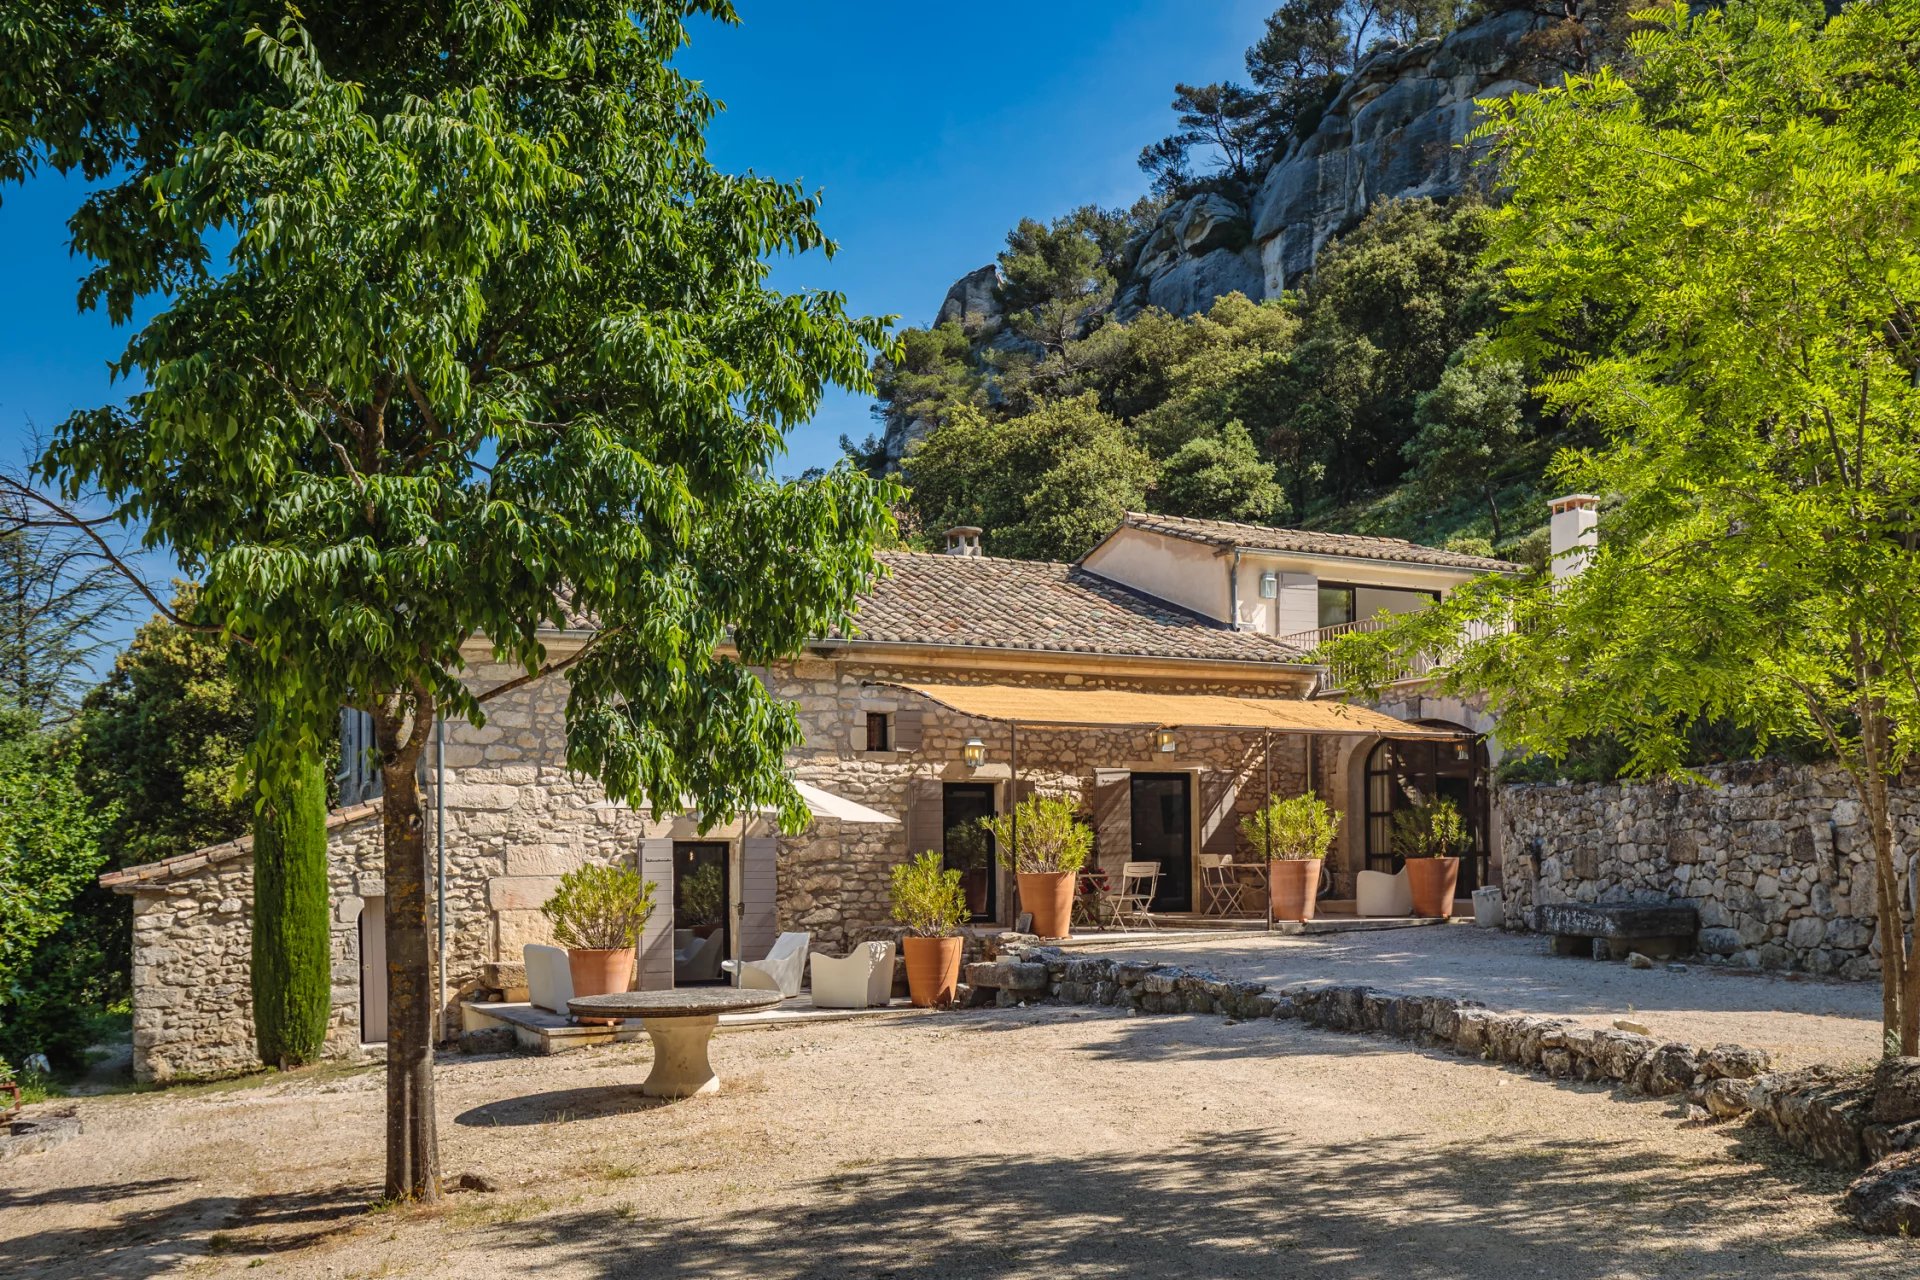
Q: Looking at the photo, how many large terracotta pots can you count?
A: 5